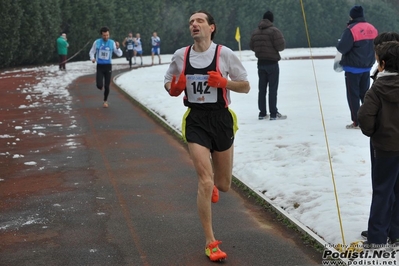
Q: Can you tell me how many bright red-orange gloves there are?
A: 2